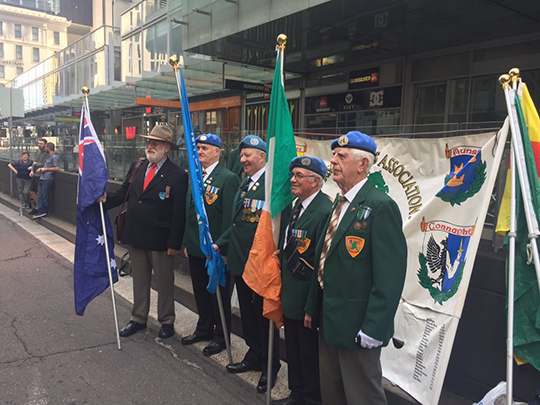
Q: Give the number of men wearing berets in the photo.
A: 4